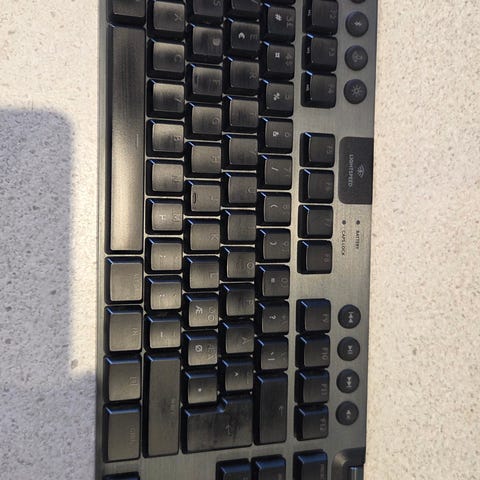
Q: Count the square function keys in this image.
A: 11